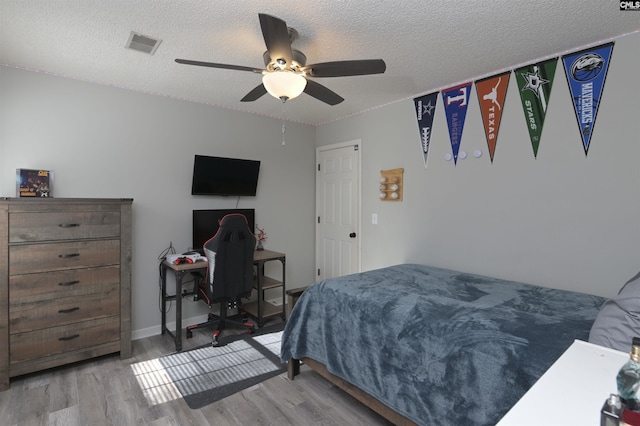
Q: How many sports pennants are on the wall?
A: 5